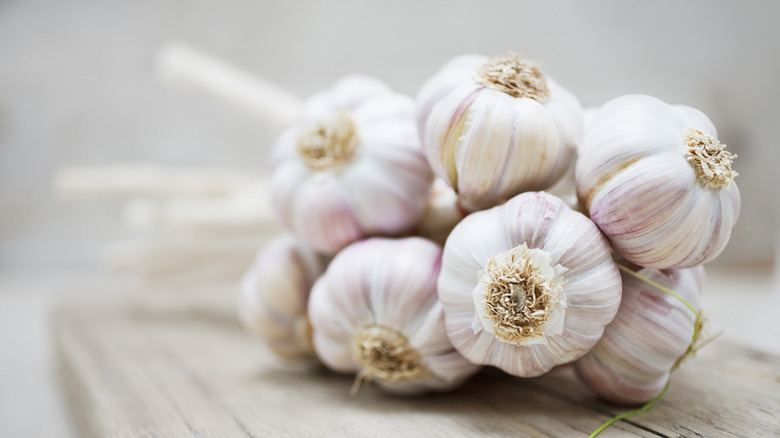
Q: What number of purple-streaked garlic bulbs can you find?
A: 7